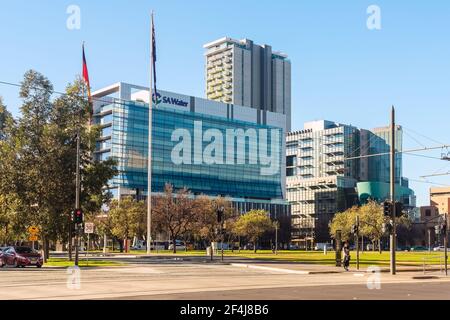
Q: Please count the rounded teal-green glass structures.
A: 1